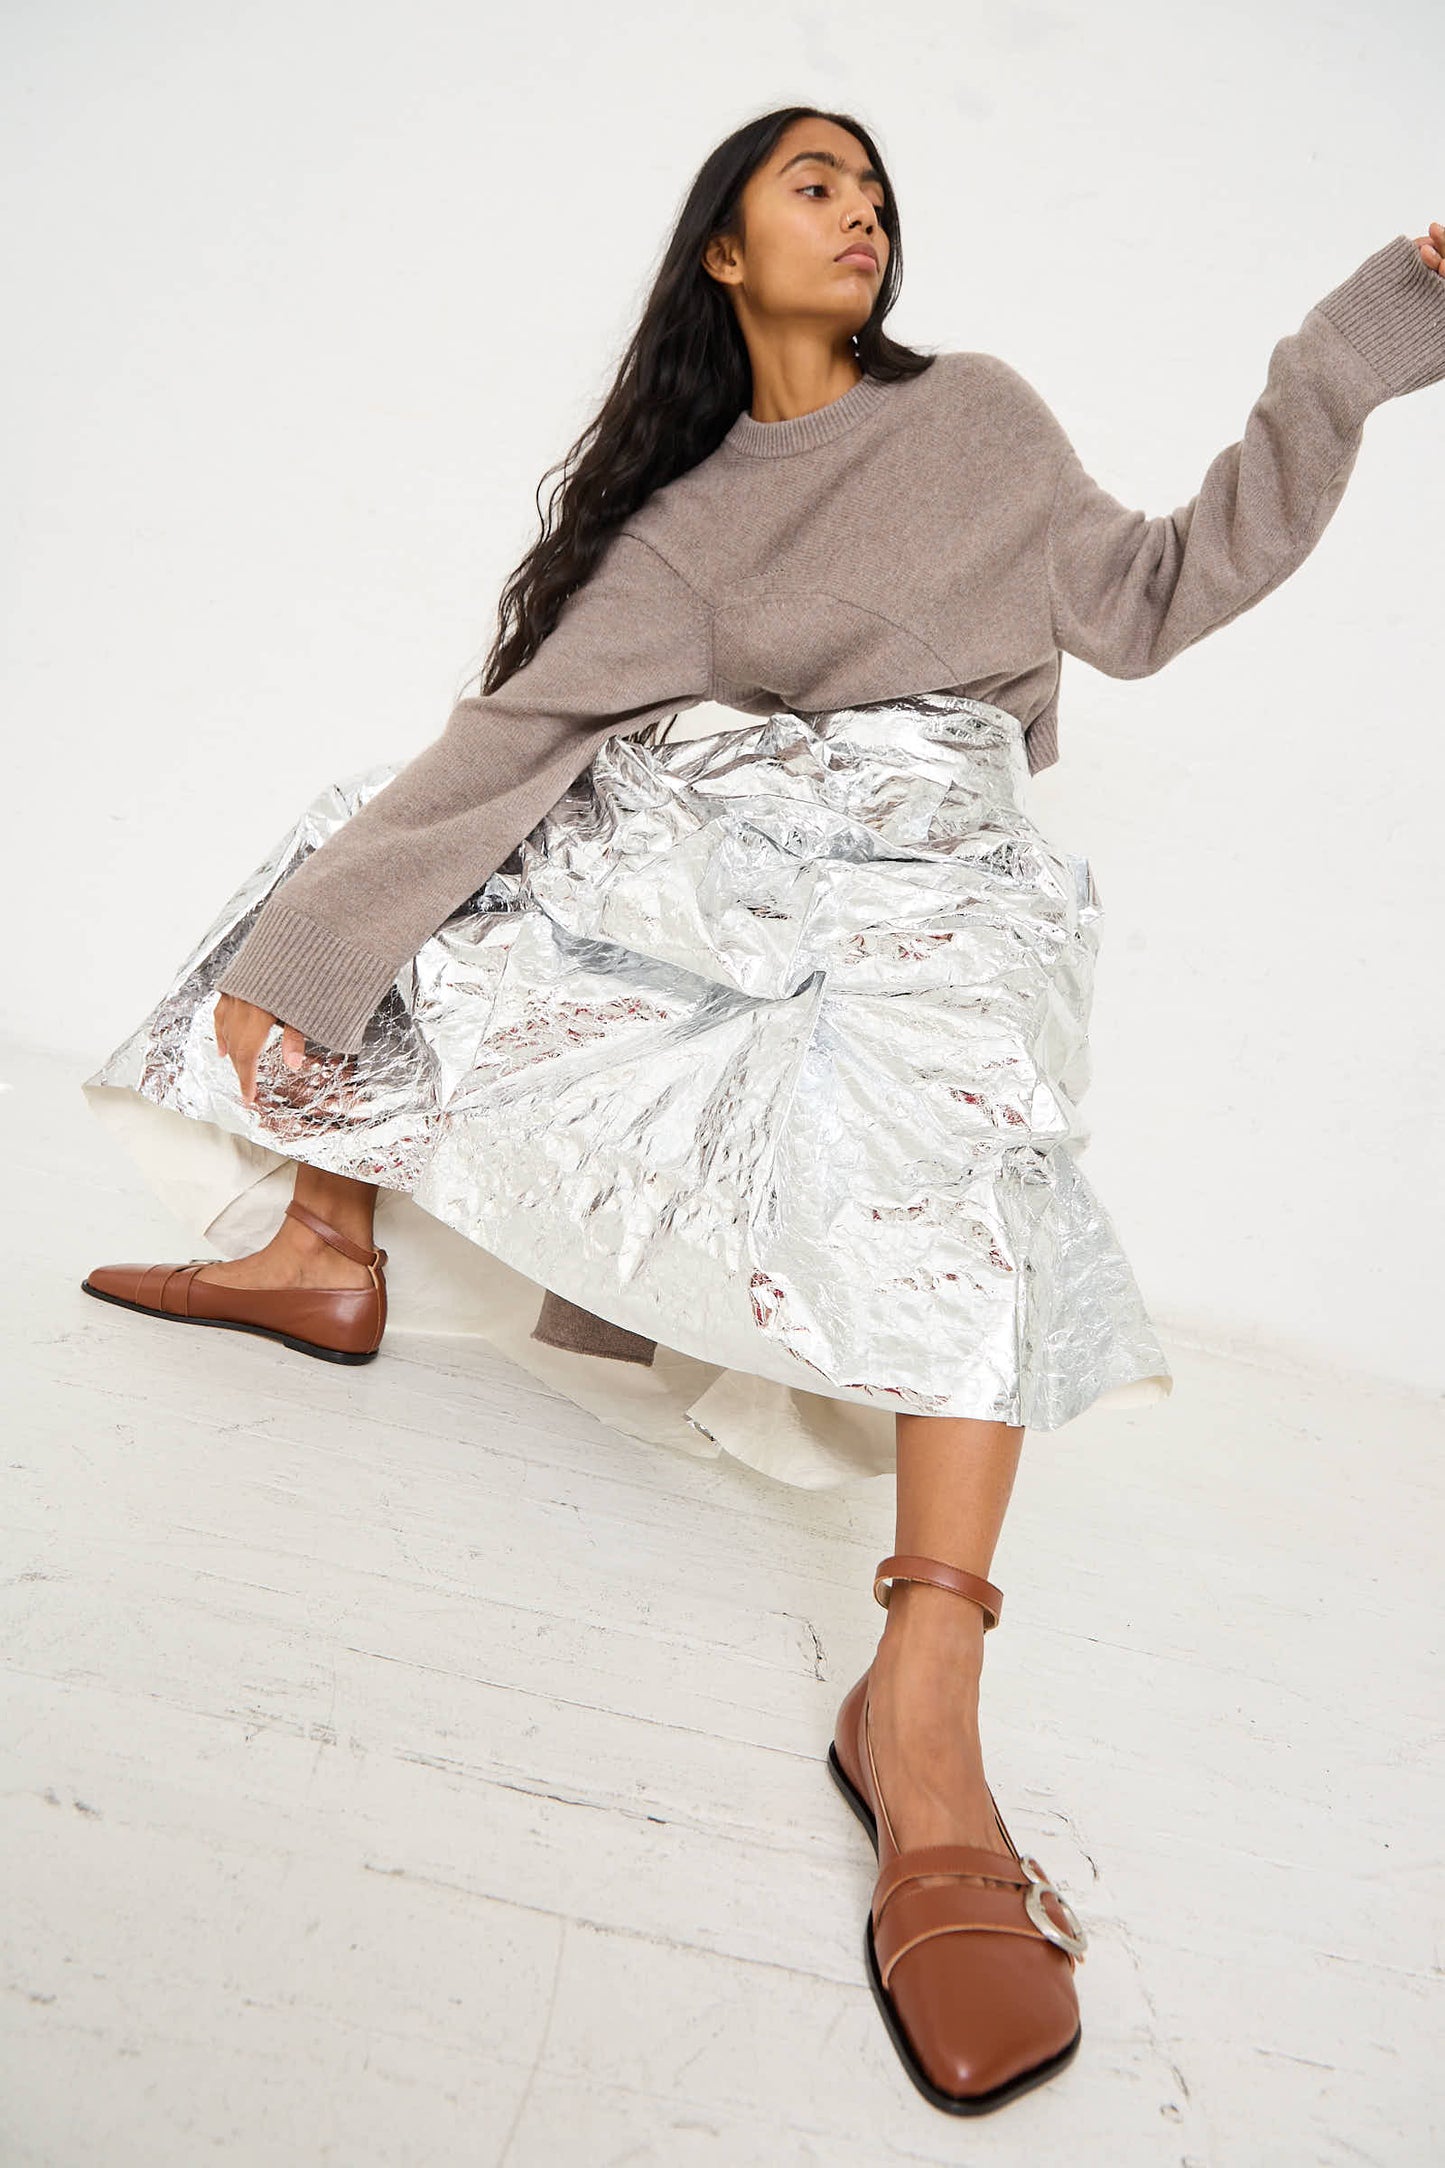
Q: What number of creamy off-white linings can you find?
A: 1